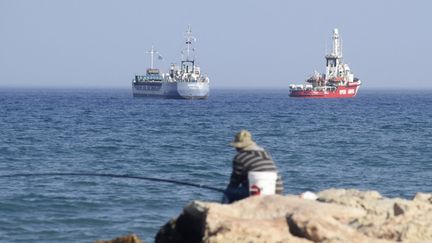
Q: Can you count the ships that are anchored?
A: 2